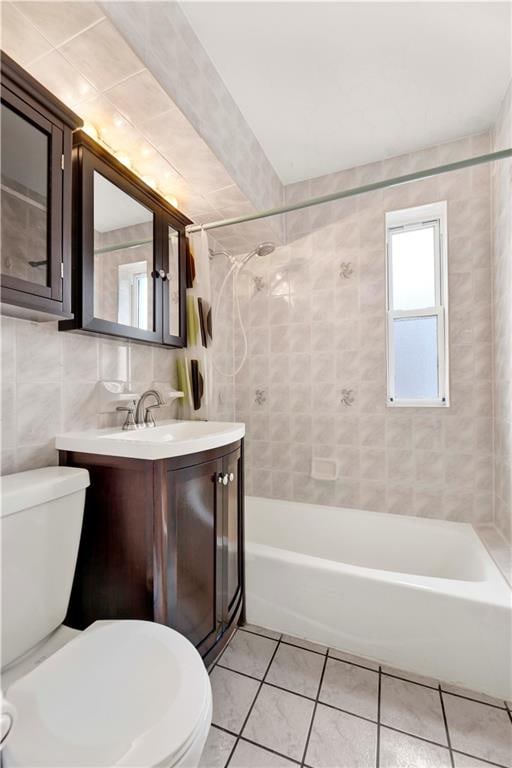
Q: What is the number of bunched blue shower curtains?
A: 0